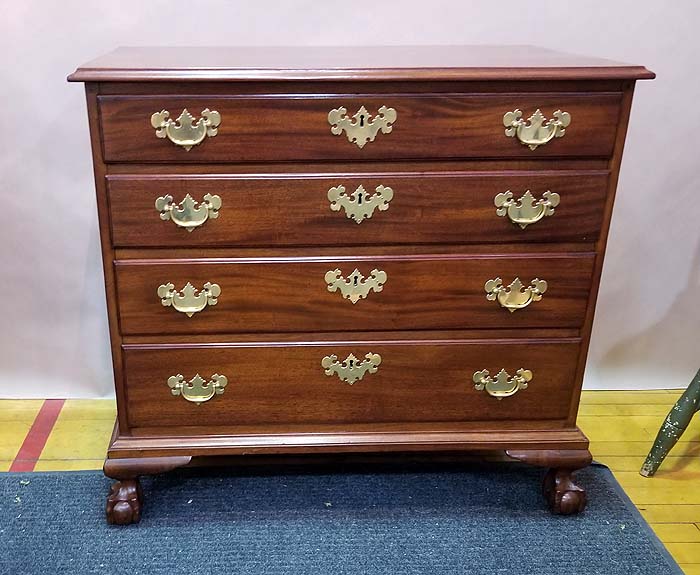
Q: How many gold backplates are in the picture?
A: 12